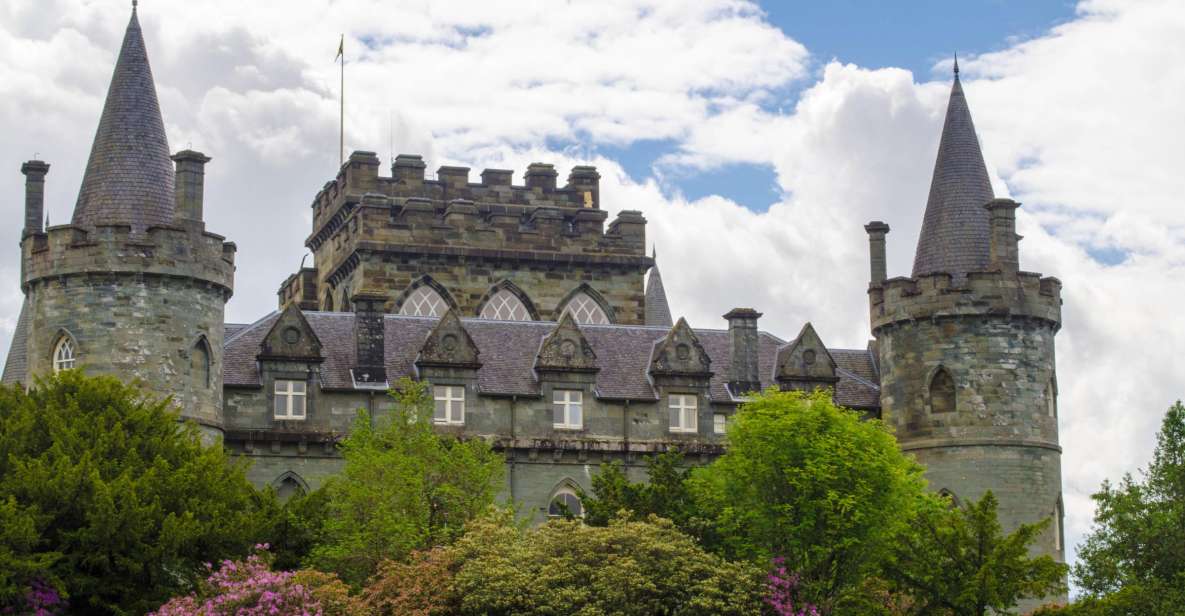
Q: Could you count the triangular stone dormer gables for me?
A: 5